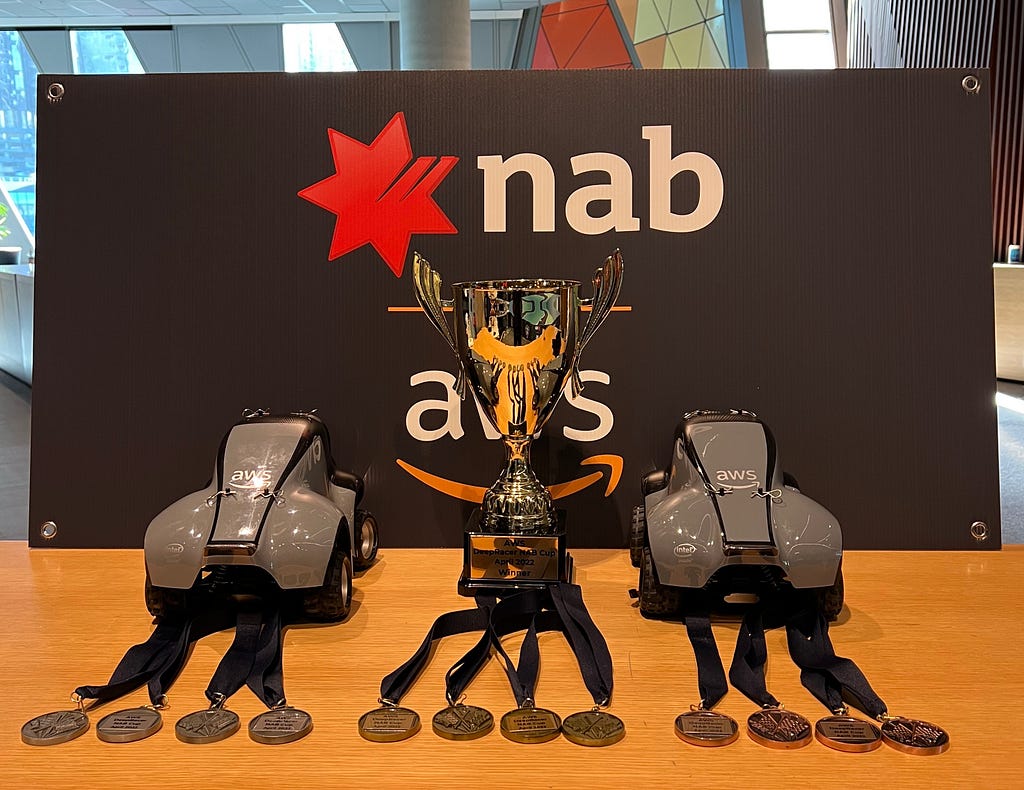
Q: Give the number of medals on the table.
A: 12